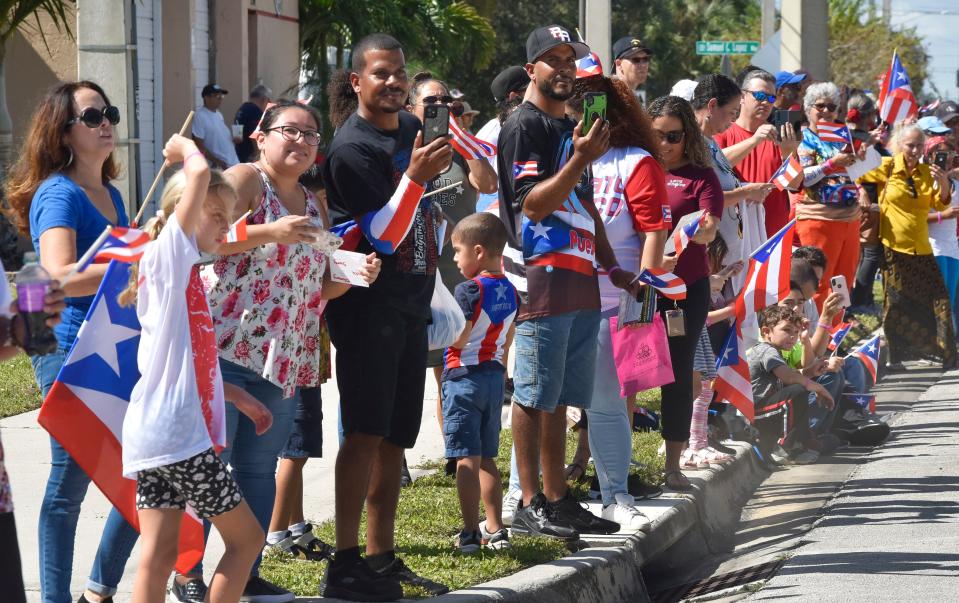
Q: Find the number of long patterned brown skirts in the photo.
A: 1